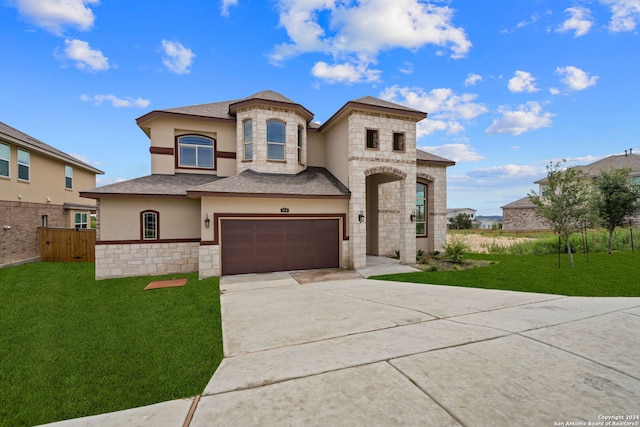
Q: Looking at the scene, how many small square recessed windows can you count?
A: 2